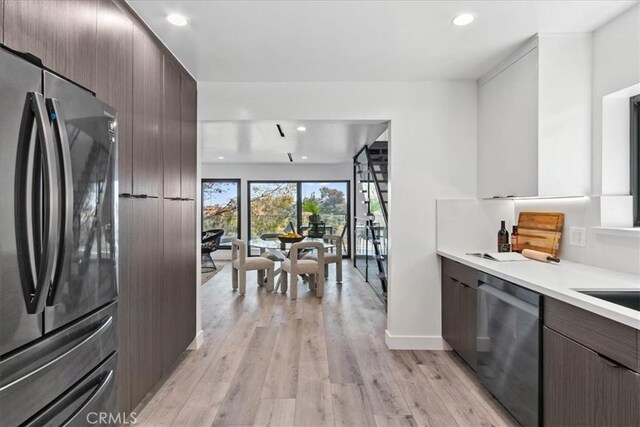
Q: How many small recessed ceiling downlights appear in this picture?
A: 5